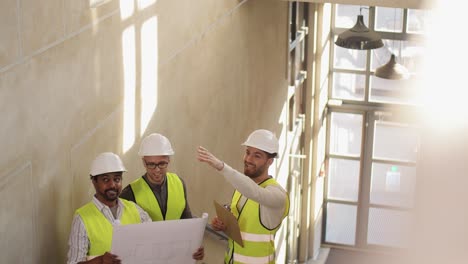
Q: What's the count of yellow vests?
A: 3